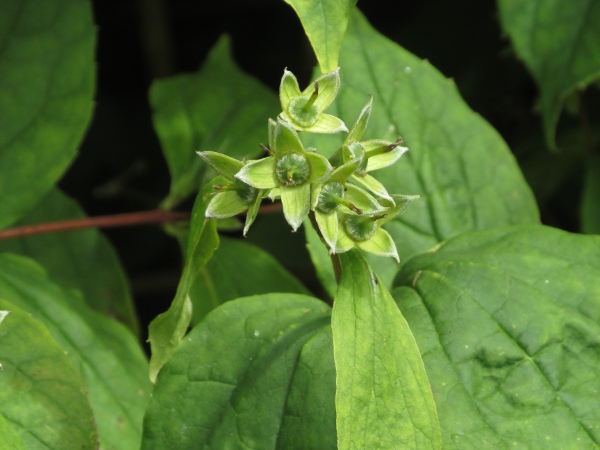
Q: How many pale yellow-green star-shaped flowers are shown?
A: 6